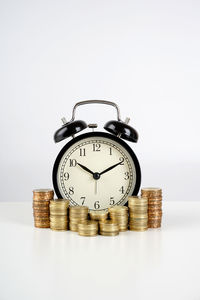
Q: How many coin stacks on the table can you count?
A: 9